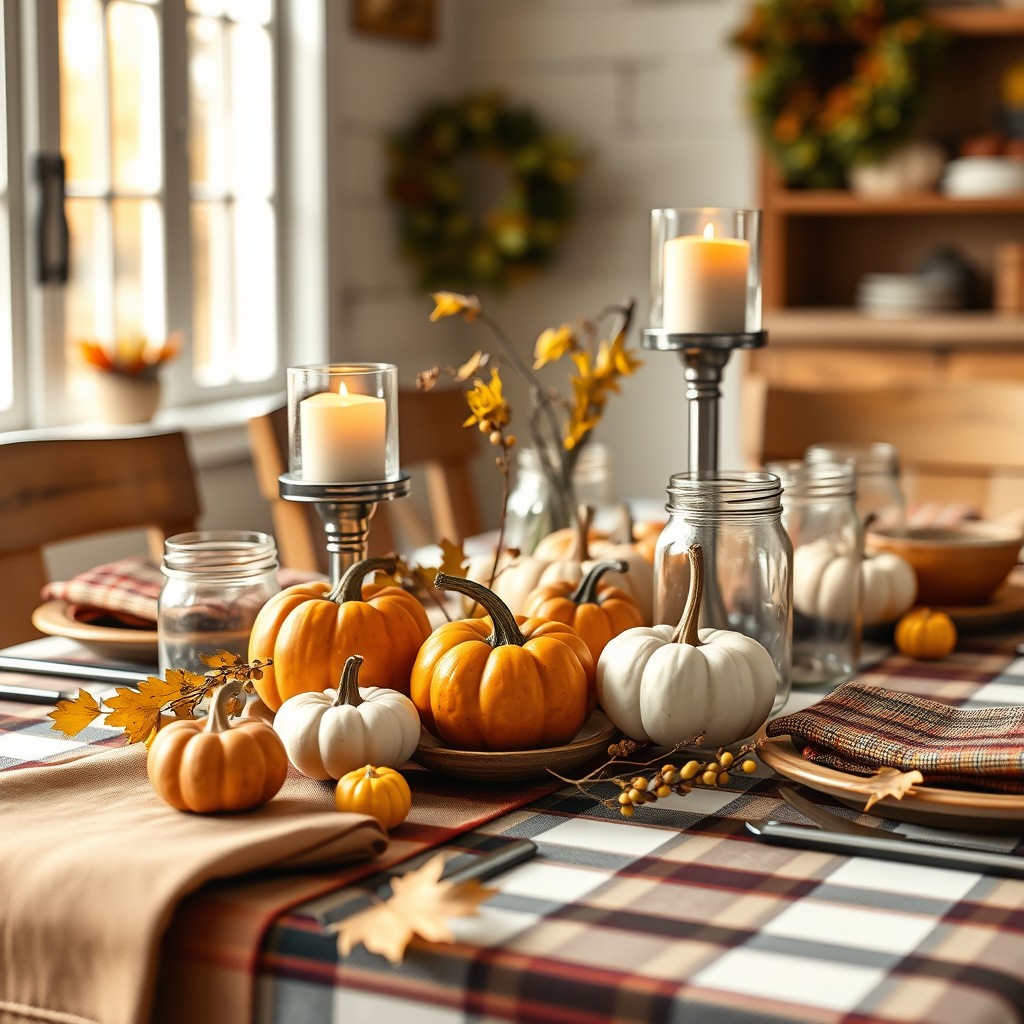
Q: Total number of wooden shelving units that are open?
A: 1